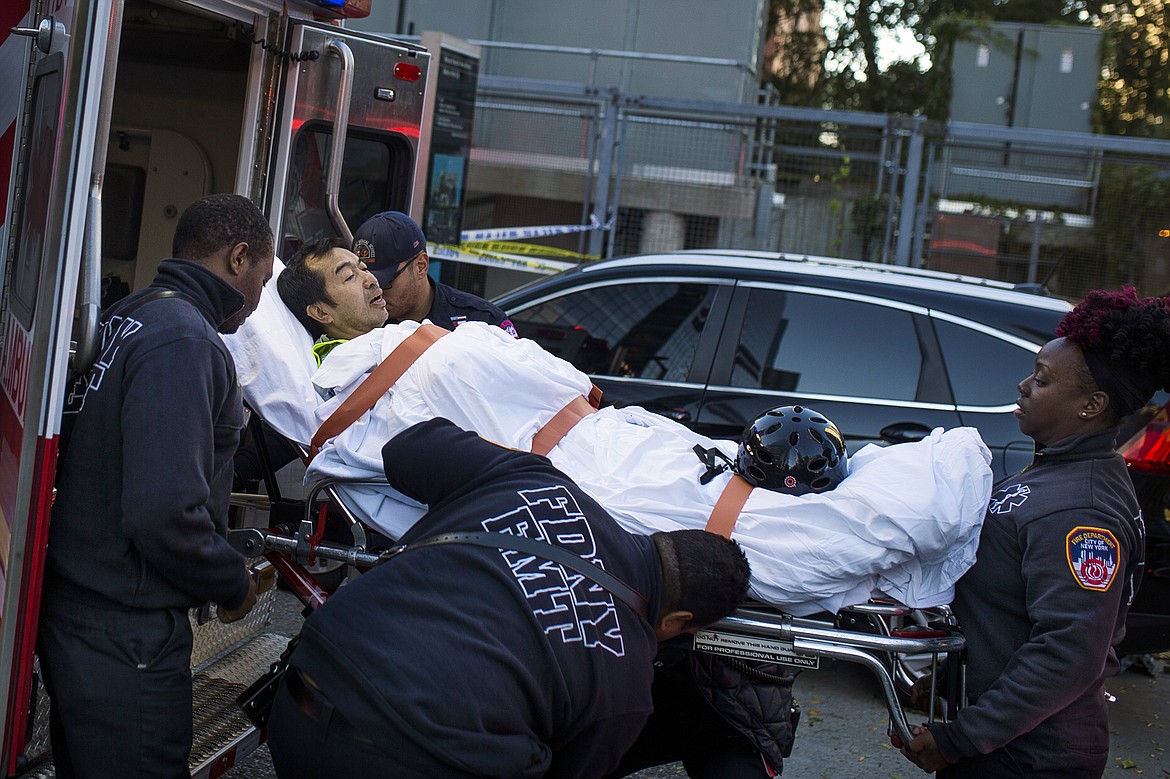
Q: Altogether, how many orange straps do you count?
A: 3